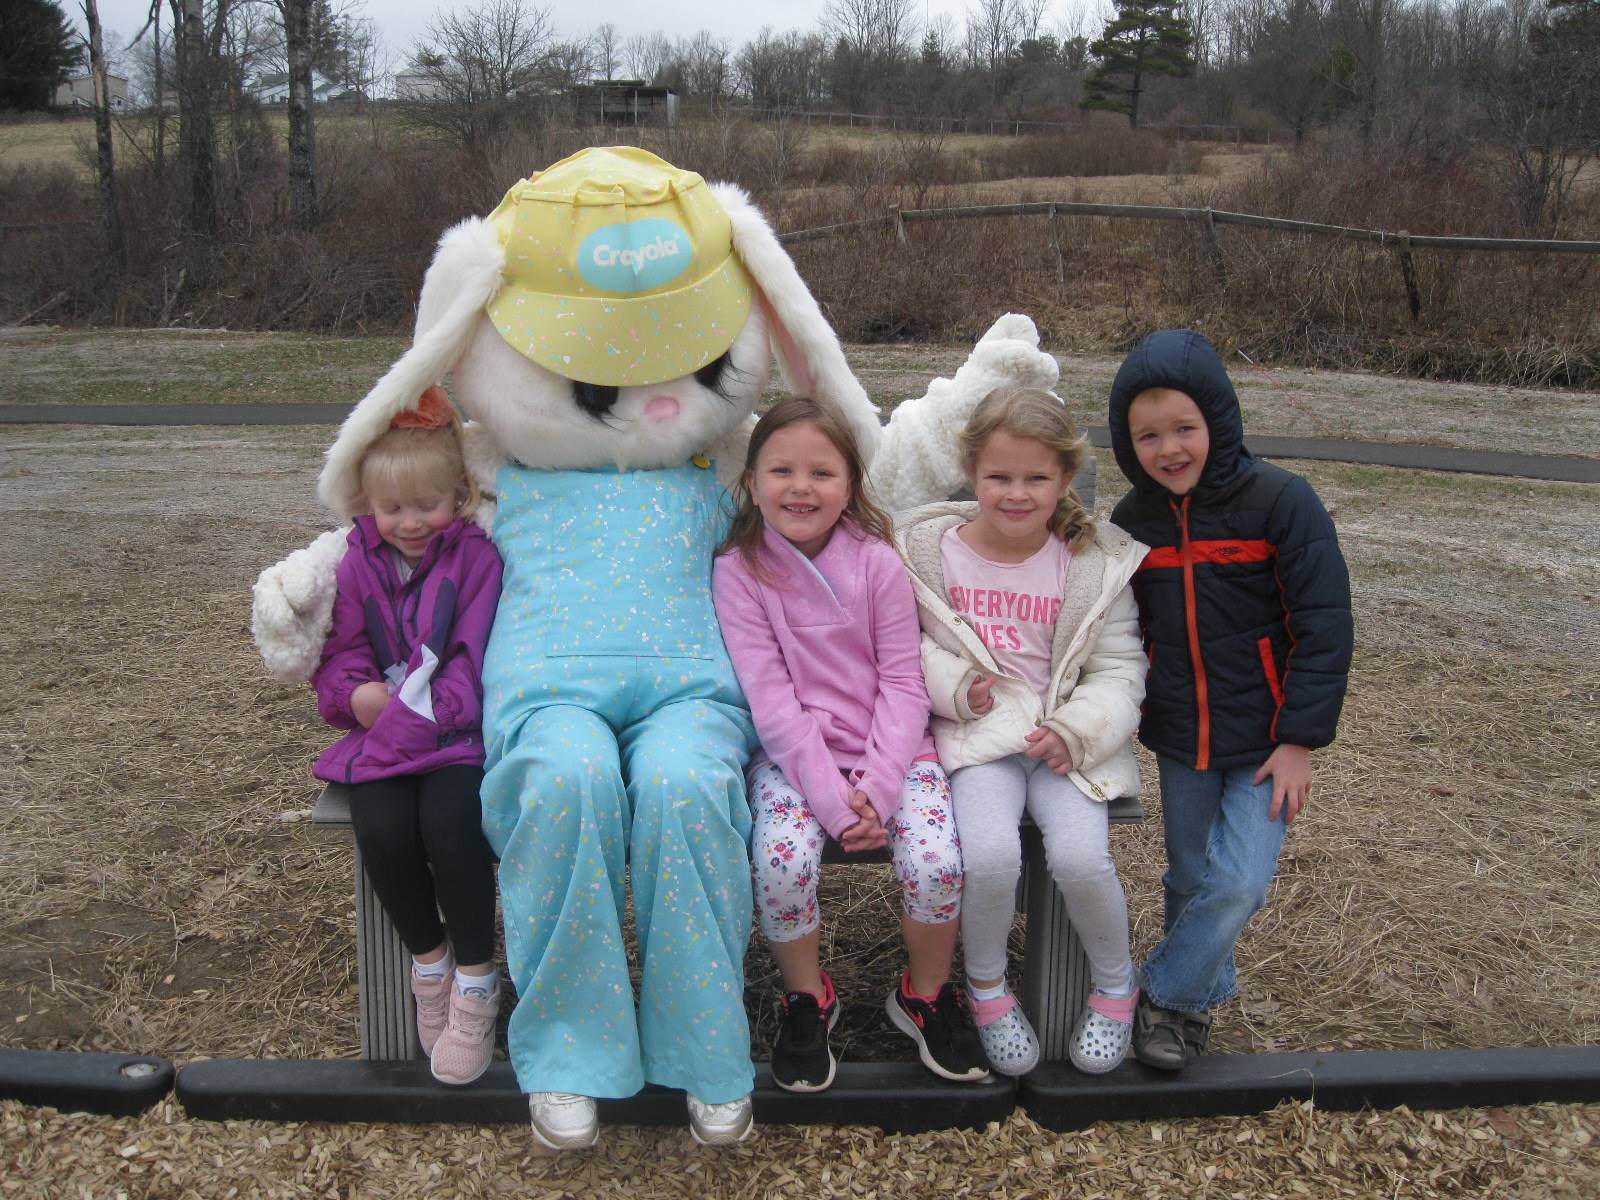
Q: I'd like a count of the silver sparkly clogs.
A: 2